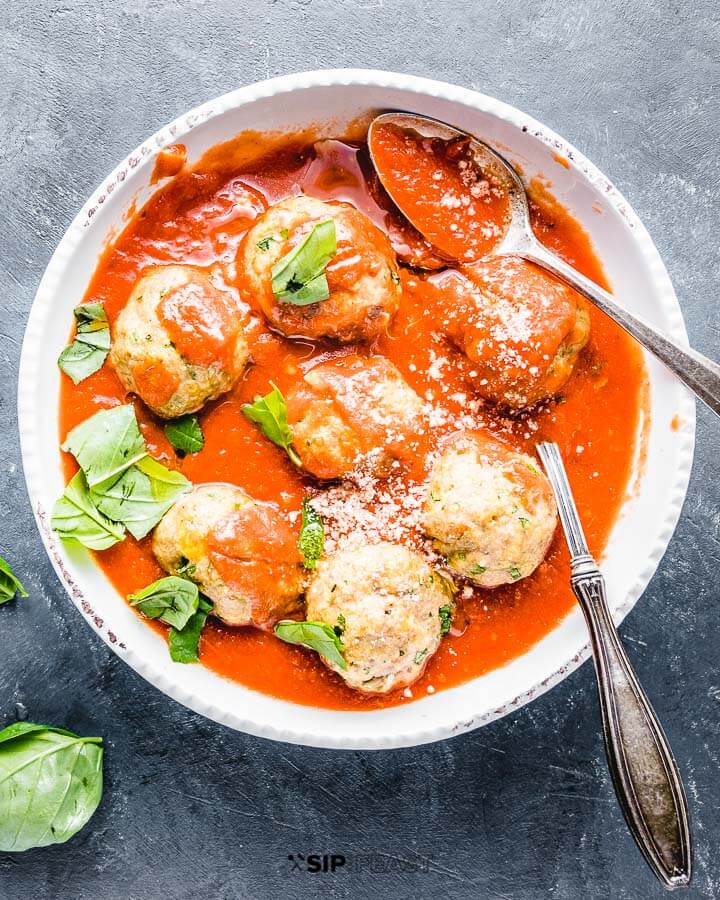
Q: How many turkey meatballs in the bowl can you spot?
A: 7